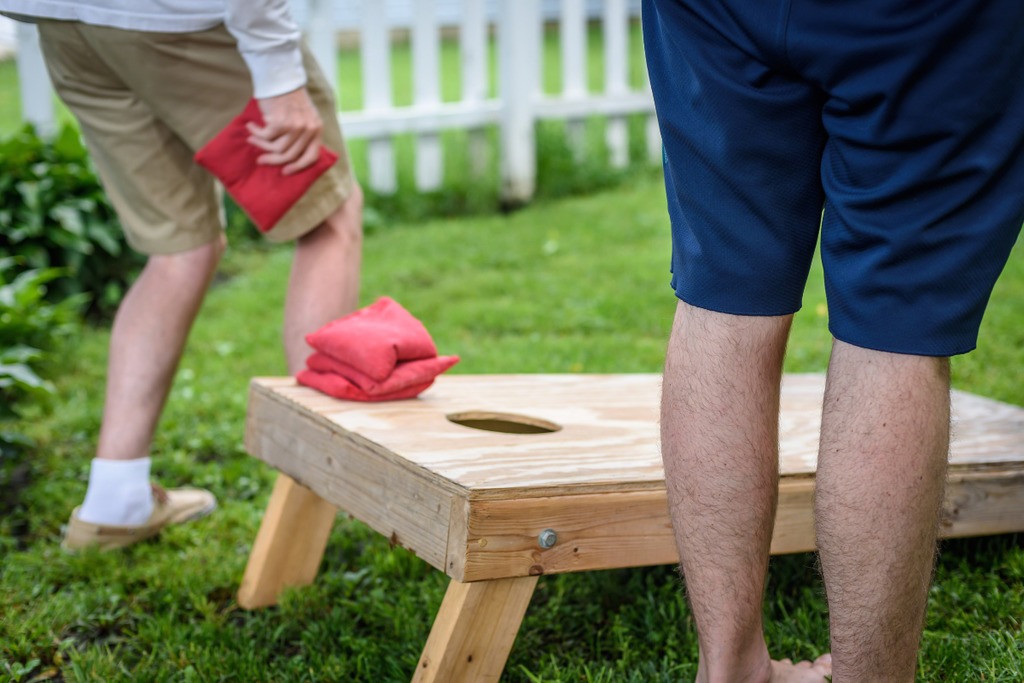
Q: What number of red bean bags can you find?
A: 4